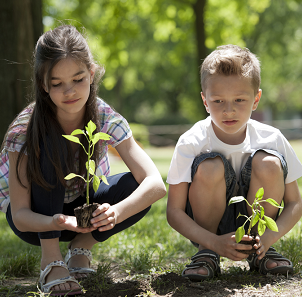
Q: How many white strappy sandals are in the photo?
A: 2